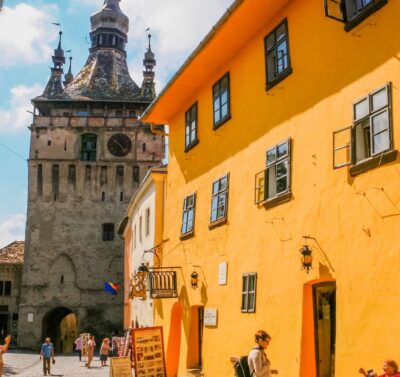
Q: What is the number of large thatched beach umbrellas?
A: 0